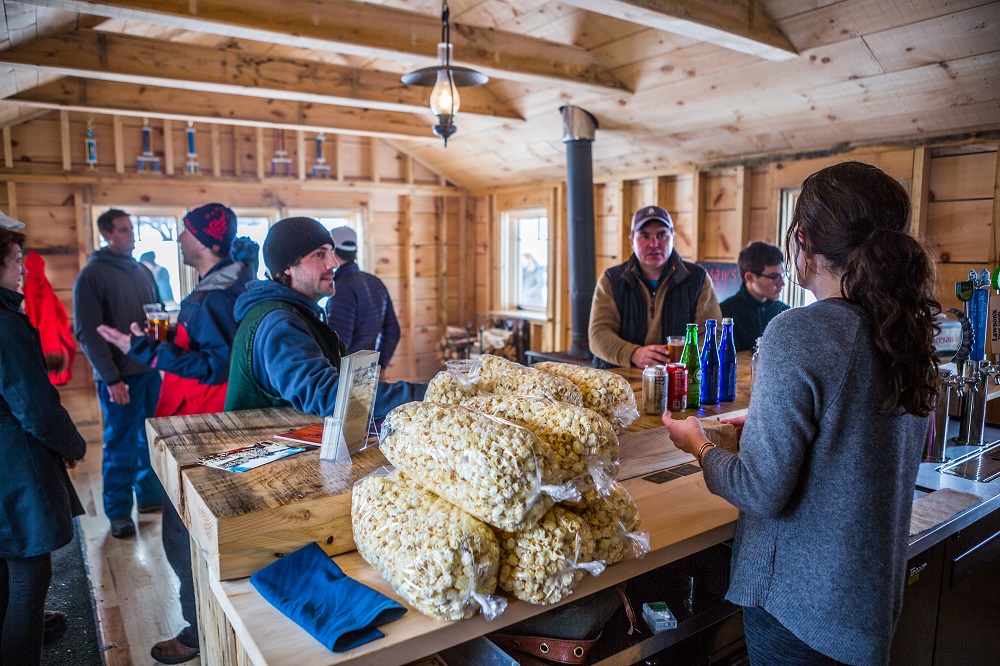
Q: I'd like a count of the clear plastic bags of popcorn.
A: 8